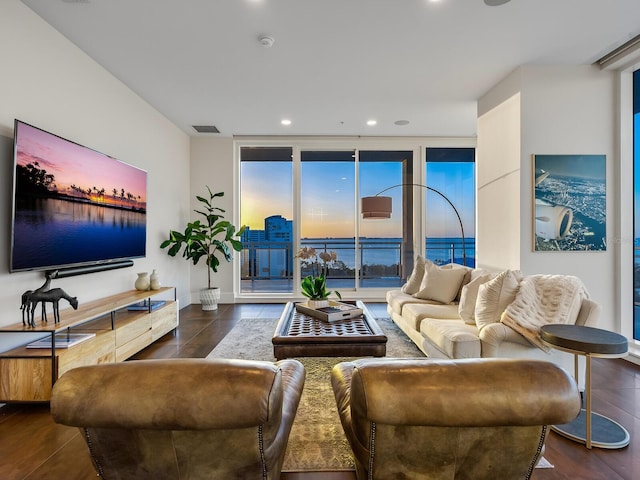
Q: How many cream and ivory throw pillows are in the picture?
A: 4